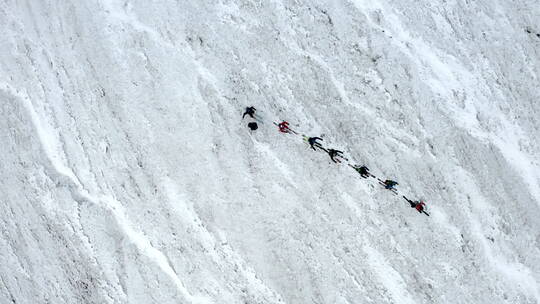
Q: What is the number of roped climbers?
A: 7